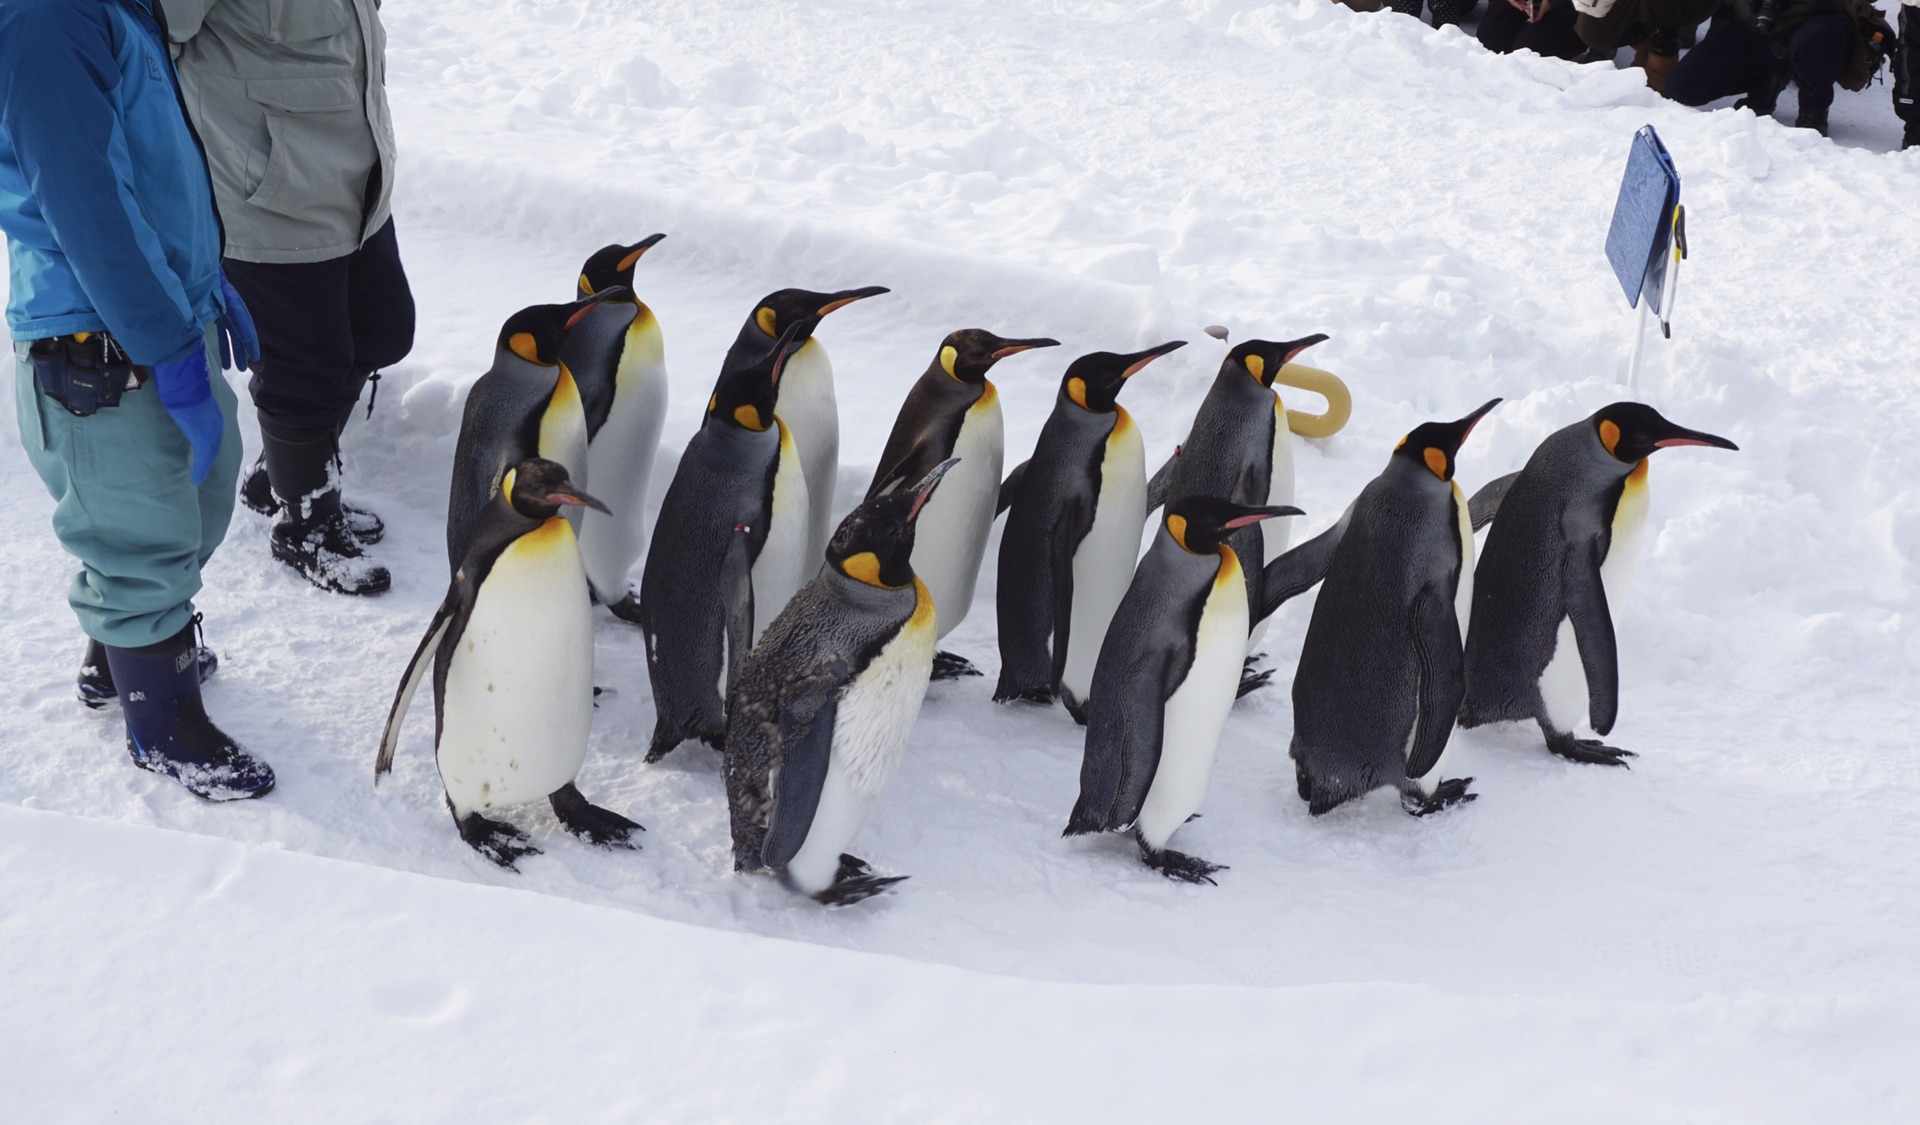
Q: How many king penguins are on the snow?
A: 12